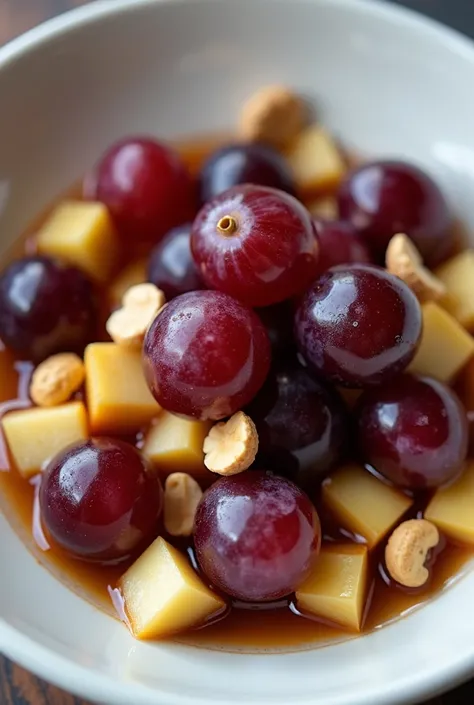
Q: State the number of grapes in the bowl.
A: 13